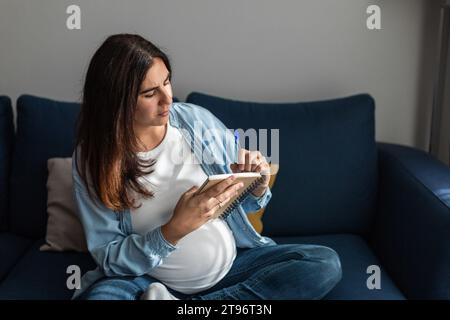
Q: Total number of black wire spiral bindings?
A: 1